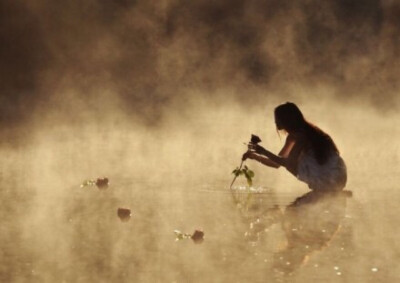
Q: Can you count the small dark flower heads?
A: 4